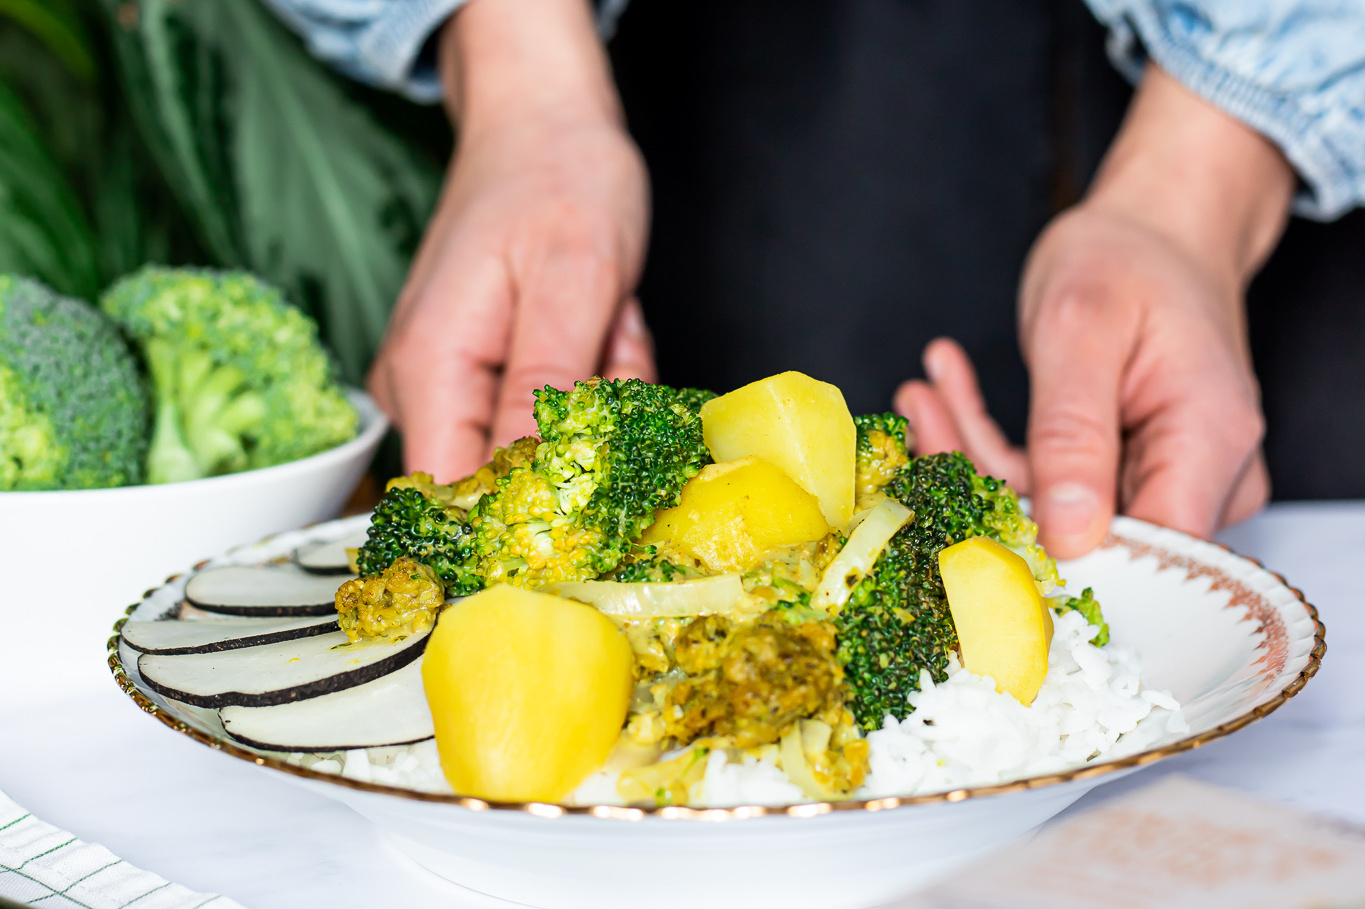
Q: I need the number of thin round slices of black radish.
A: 5